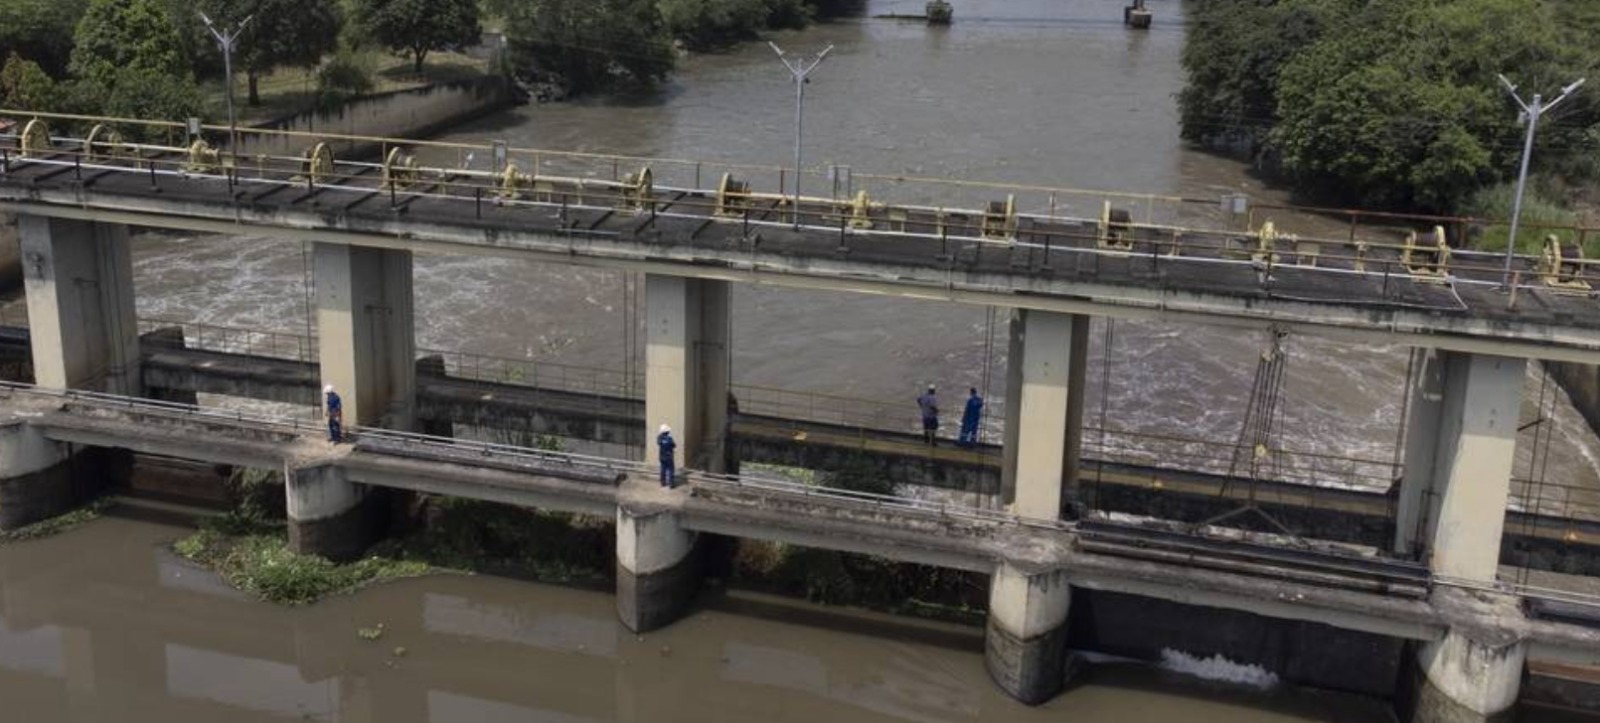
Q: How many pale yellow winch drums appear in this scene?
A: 10